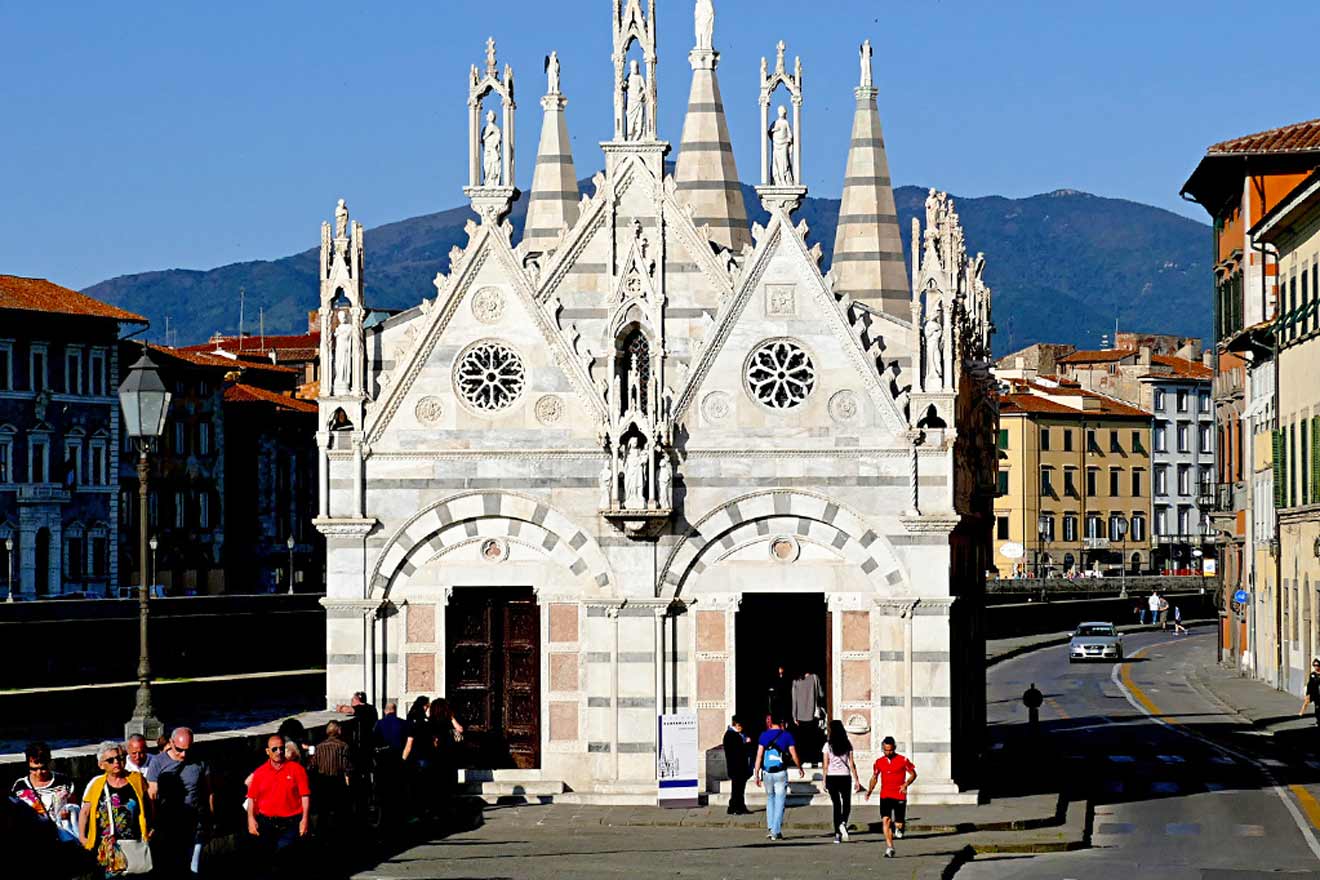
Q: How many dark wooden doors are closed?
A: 1